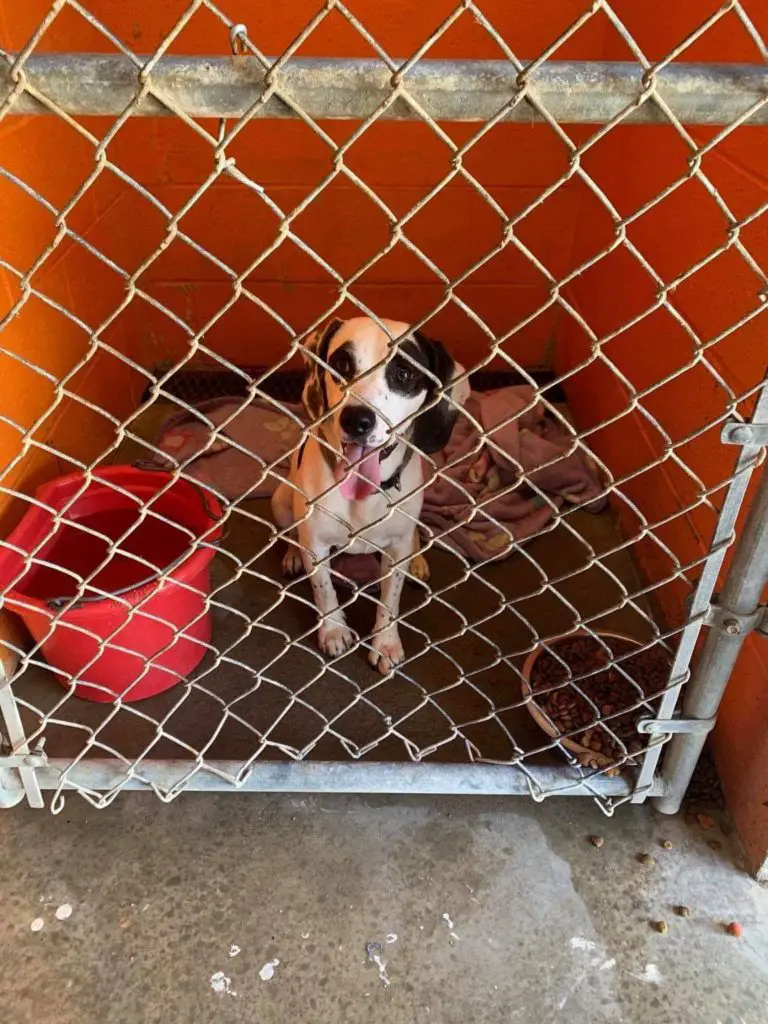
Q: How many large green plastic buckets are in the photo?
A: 0